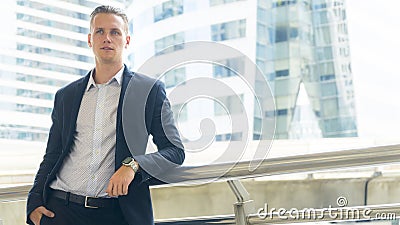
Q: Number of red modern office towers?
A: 0